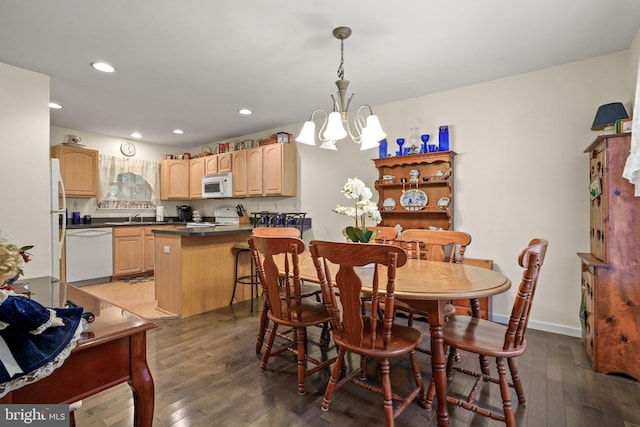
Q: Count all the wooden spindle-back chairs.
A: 6